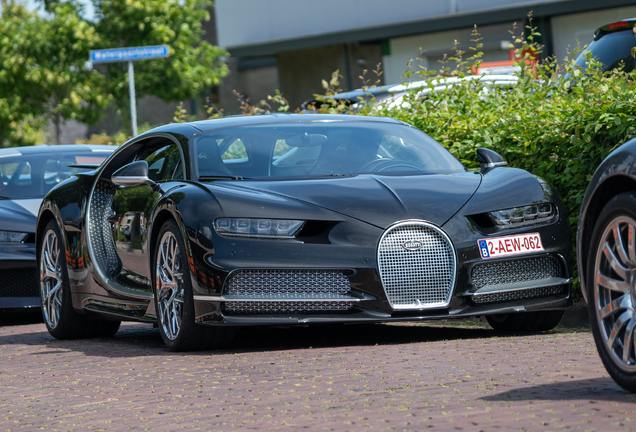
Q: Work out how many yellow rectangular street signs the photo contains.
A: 0